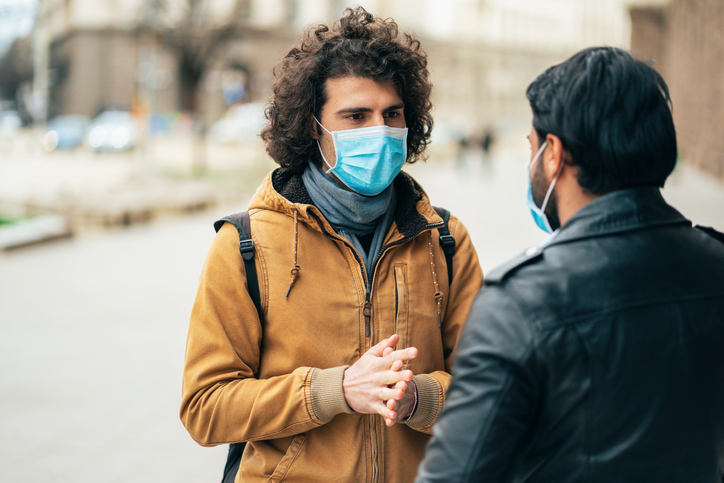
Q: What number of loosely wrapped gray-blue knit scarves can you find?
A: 1